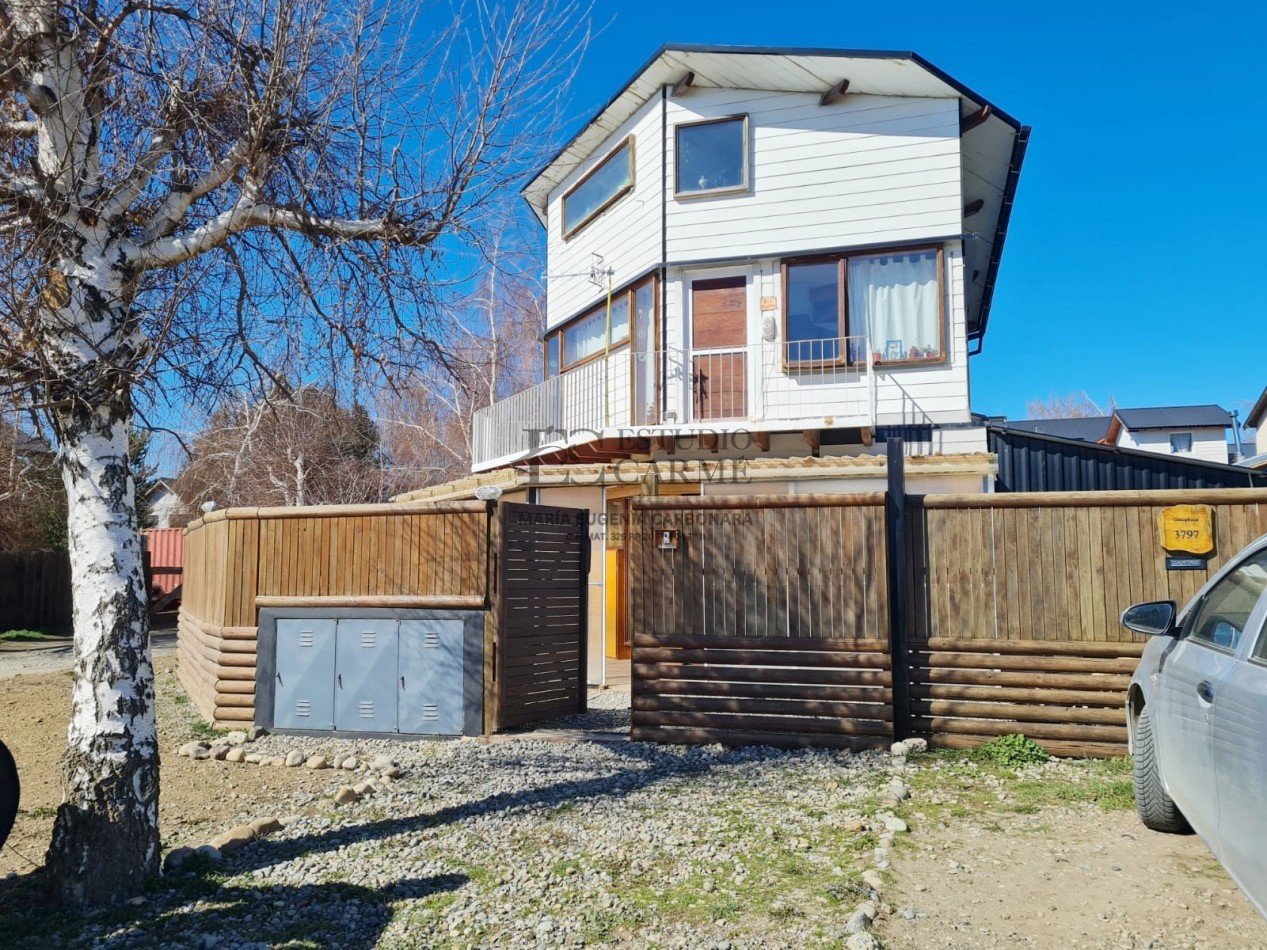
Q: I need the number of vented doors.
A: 3